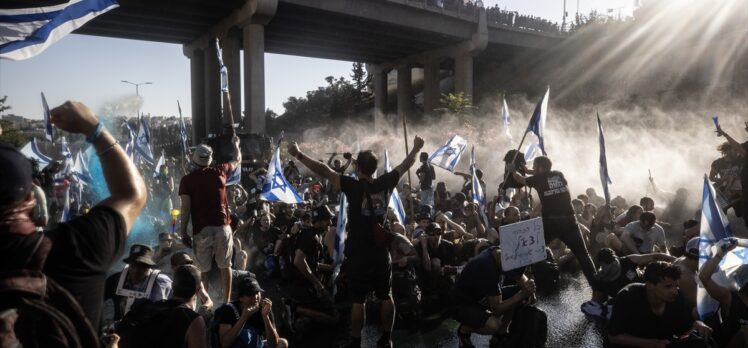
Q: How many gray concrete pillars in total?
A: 8